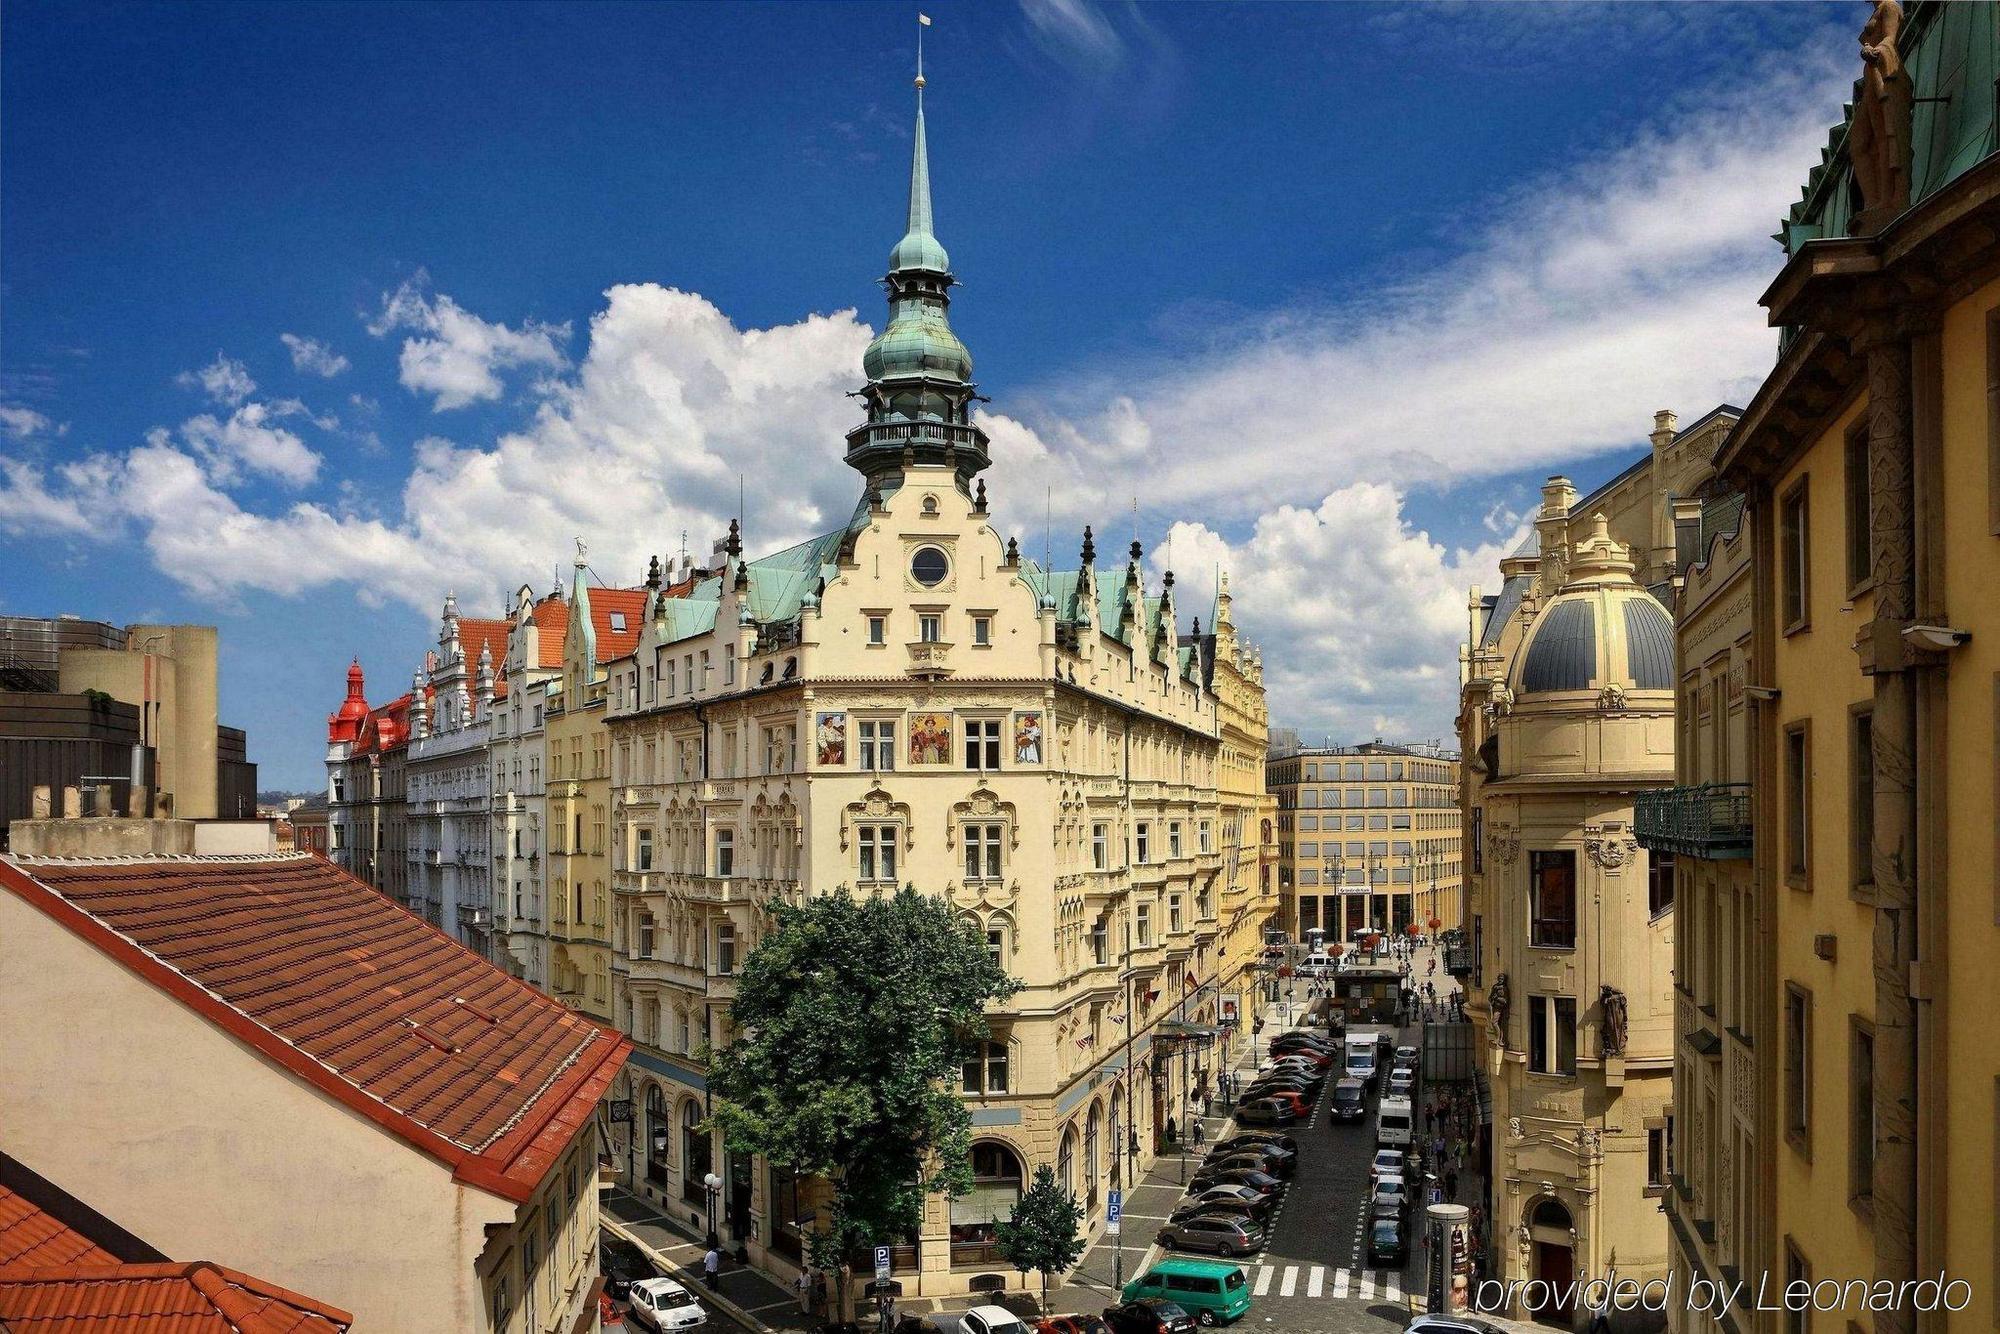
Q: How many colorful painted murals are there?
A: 3